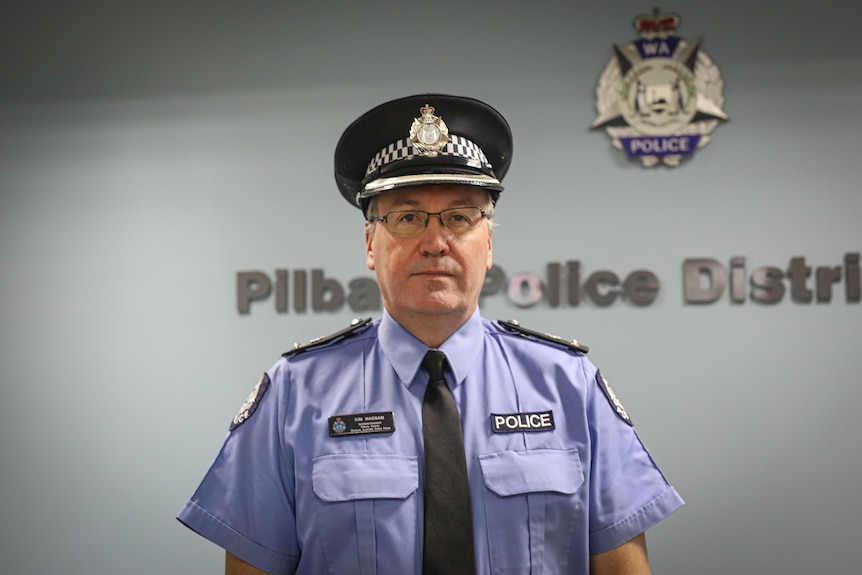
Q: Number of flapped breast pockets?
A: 2